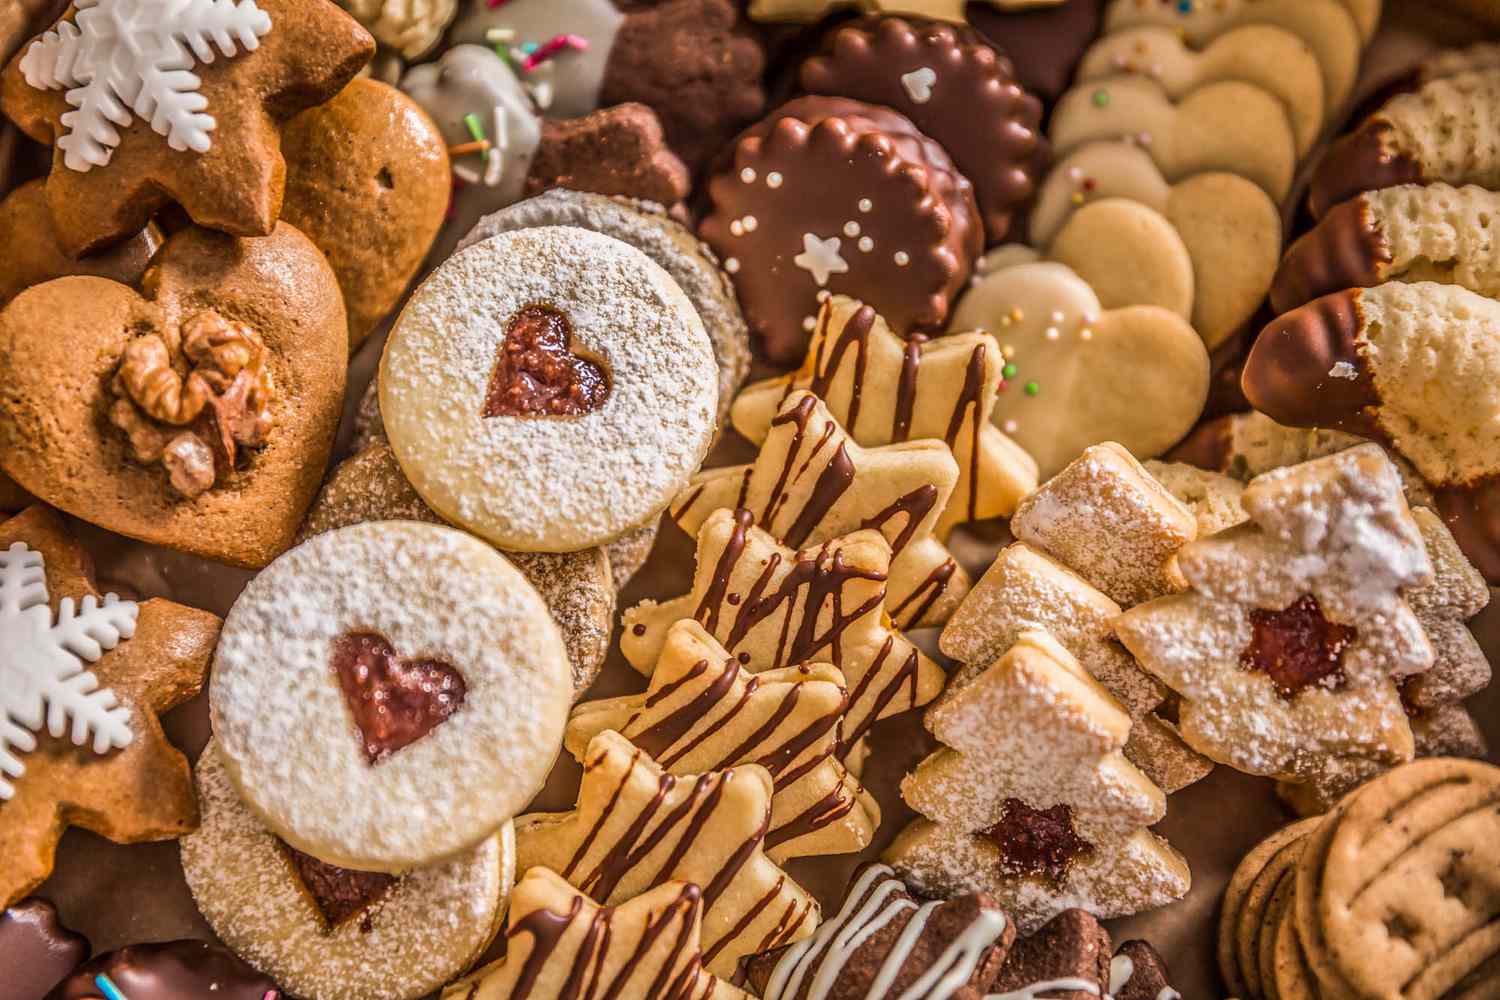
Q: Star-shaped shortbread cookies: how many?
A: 6